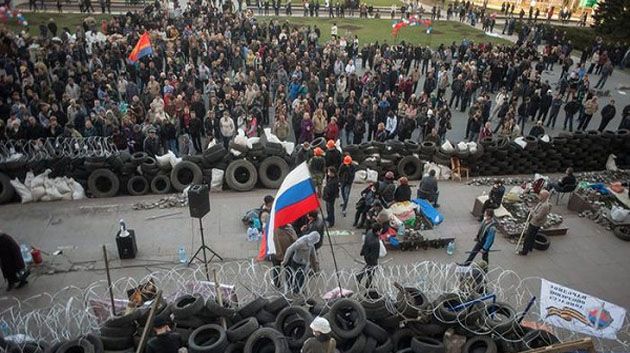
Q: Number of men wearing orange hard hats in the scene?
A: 3